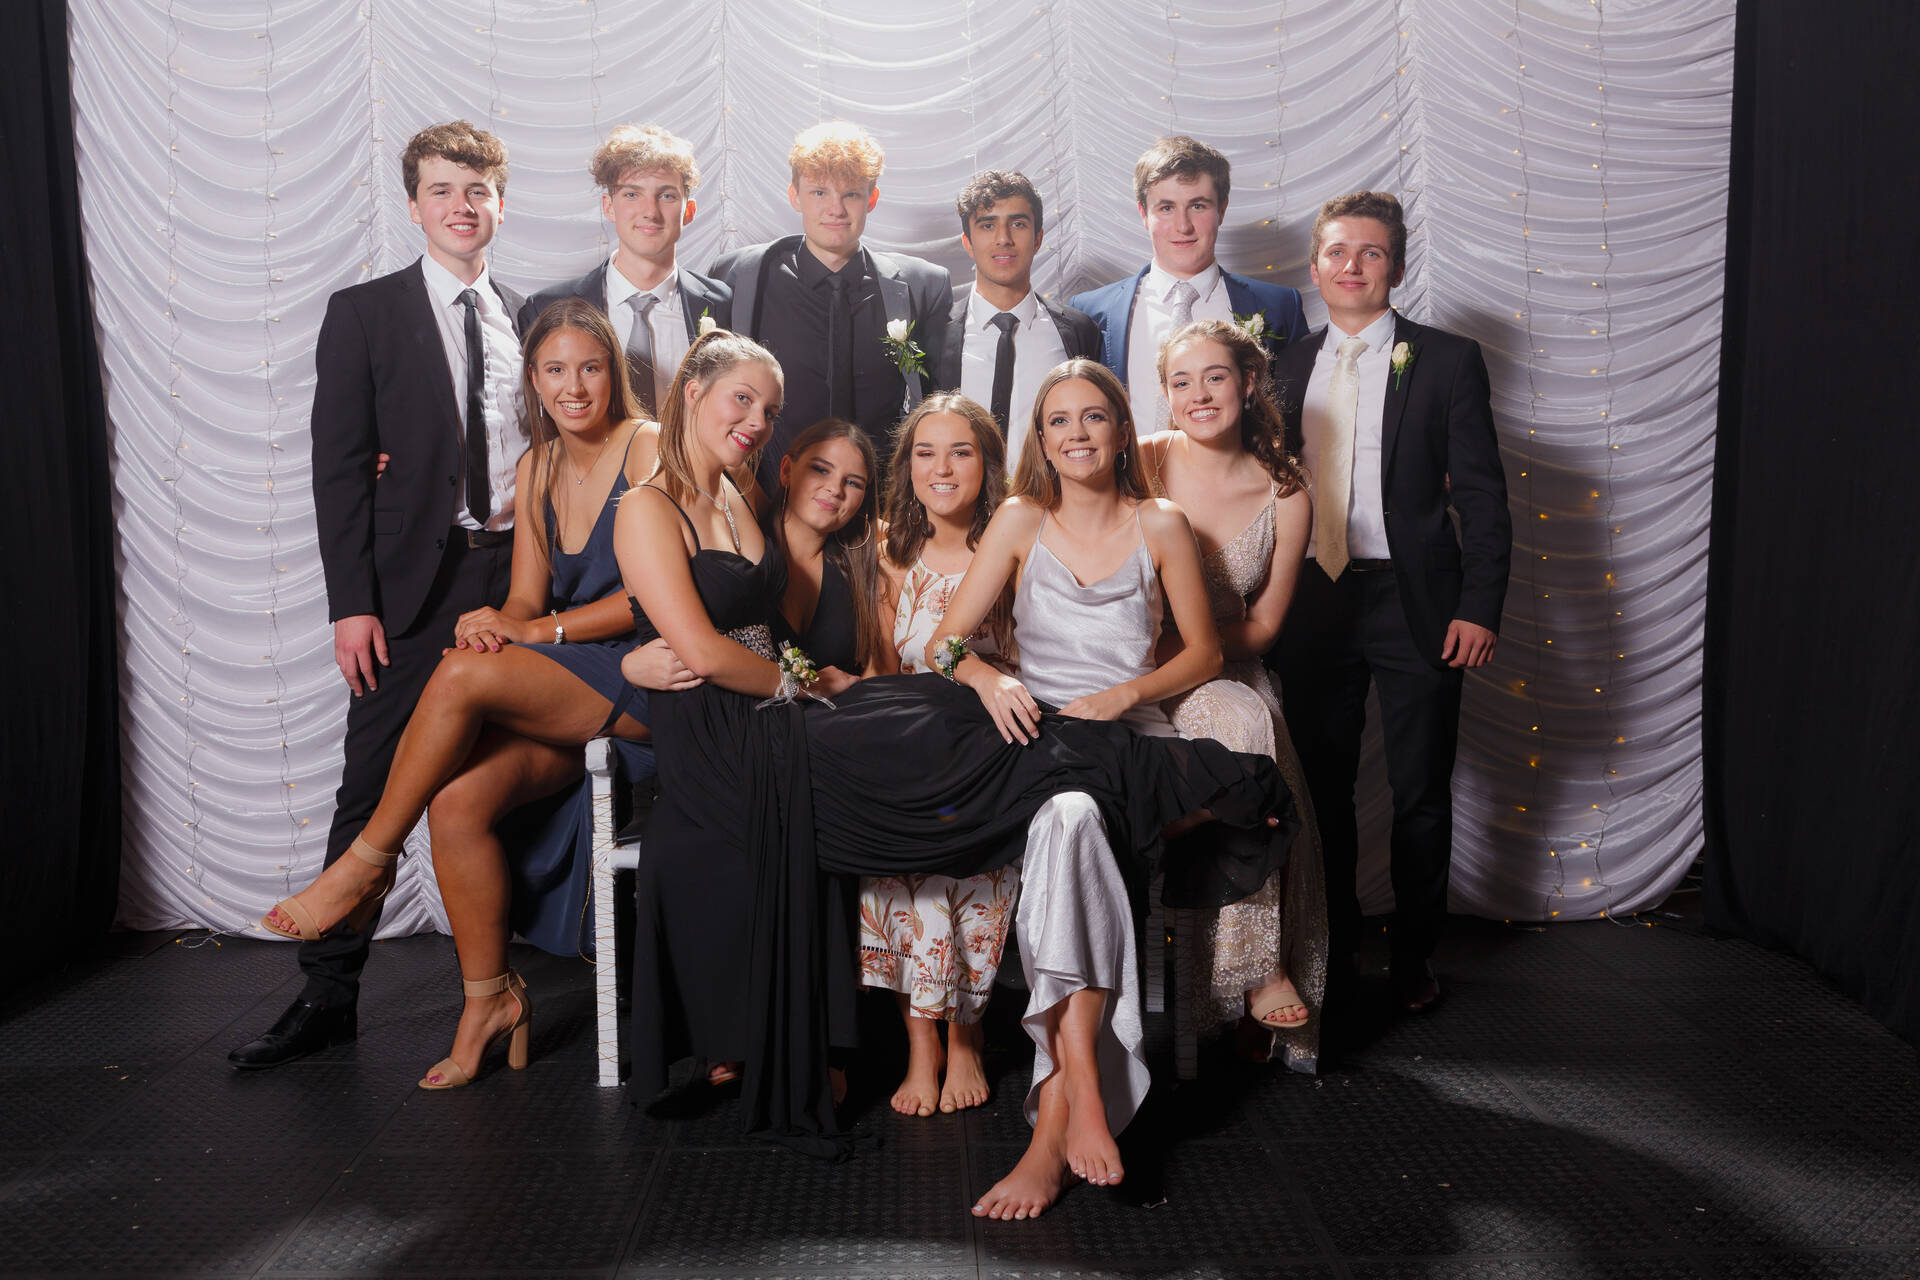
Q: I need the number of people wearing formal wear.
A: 12